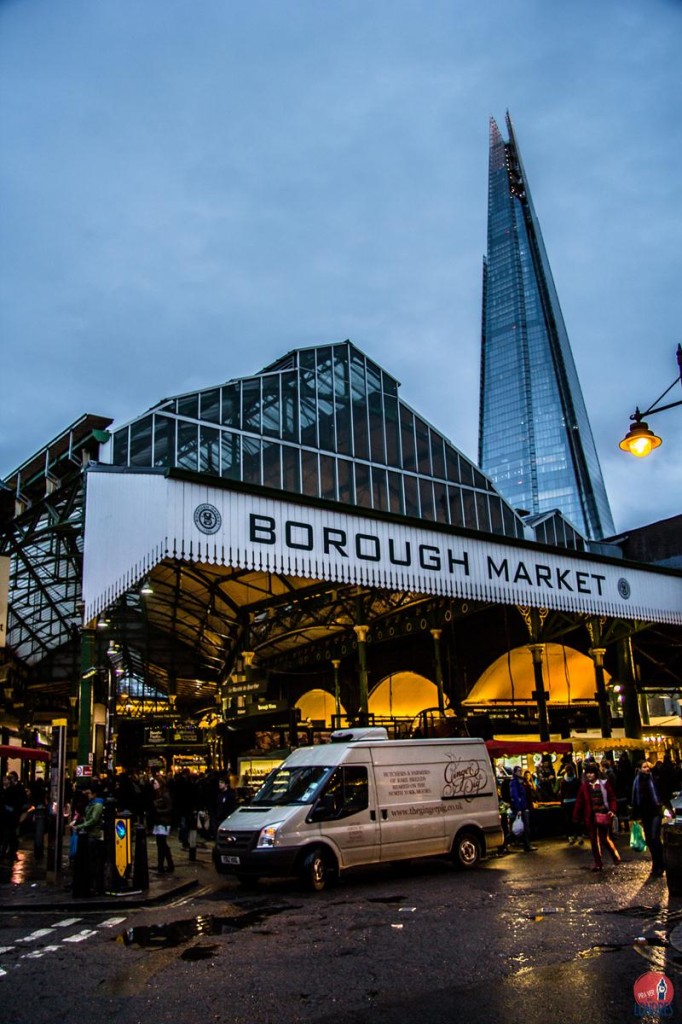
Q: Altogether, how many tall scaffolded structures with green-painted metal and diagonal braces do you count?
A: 1